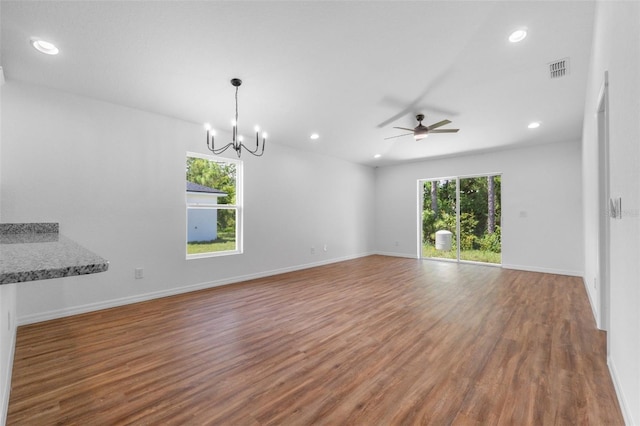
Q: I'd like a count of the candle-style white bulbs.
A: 6